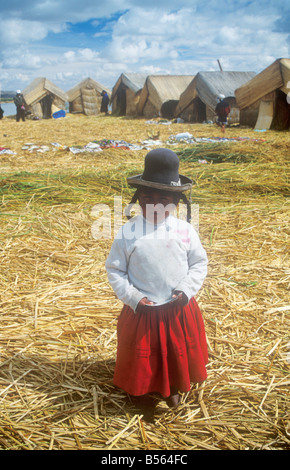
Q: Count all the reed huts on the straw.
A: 6